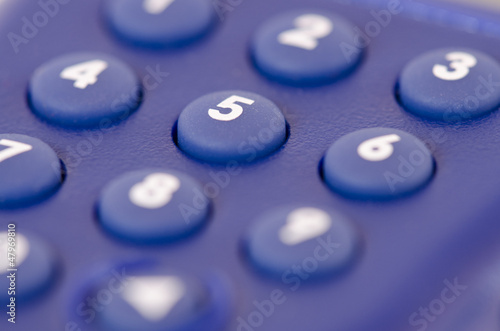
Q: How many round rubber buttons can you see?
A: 11